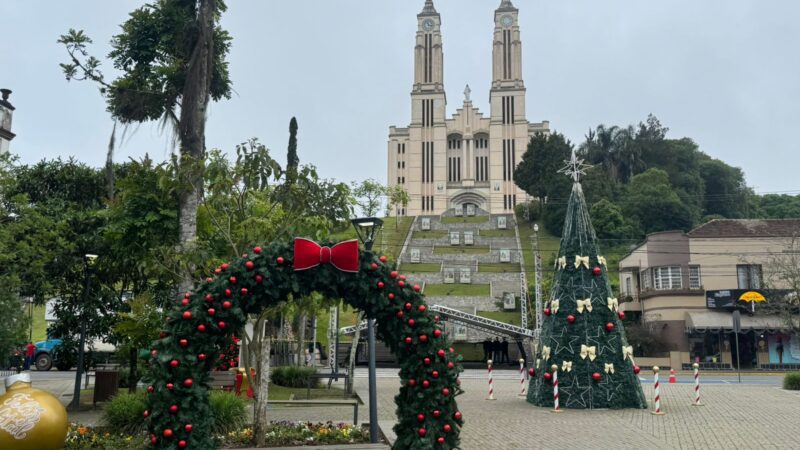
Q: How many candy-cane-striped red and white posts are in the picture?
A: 5